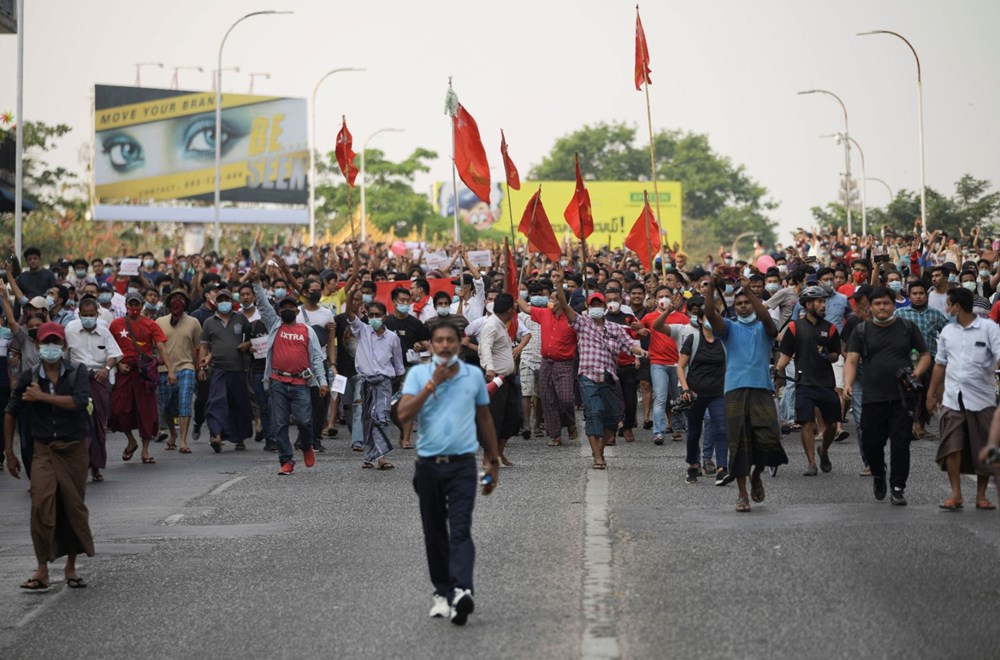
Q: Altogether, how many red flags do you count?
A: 8